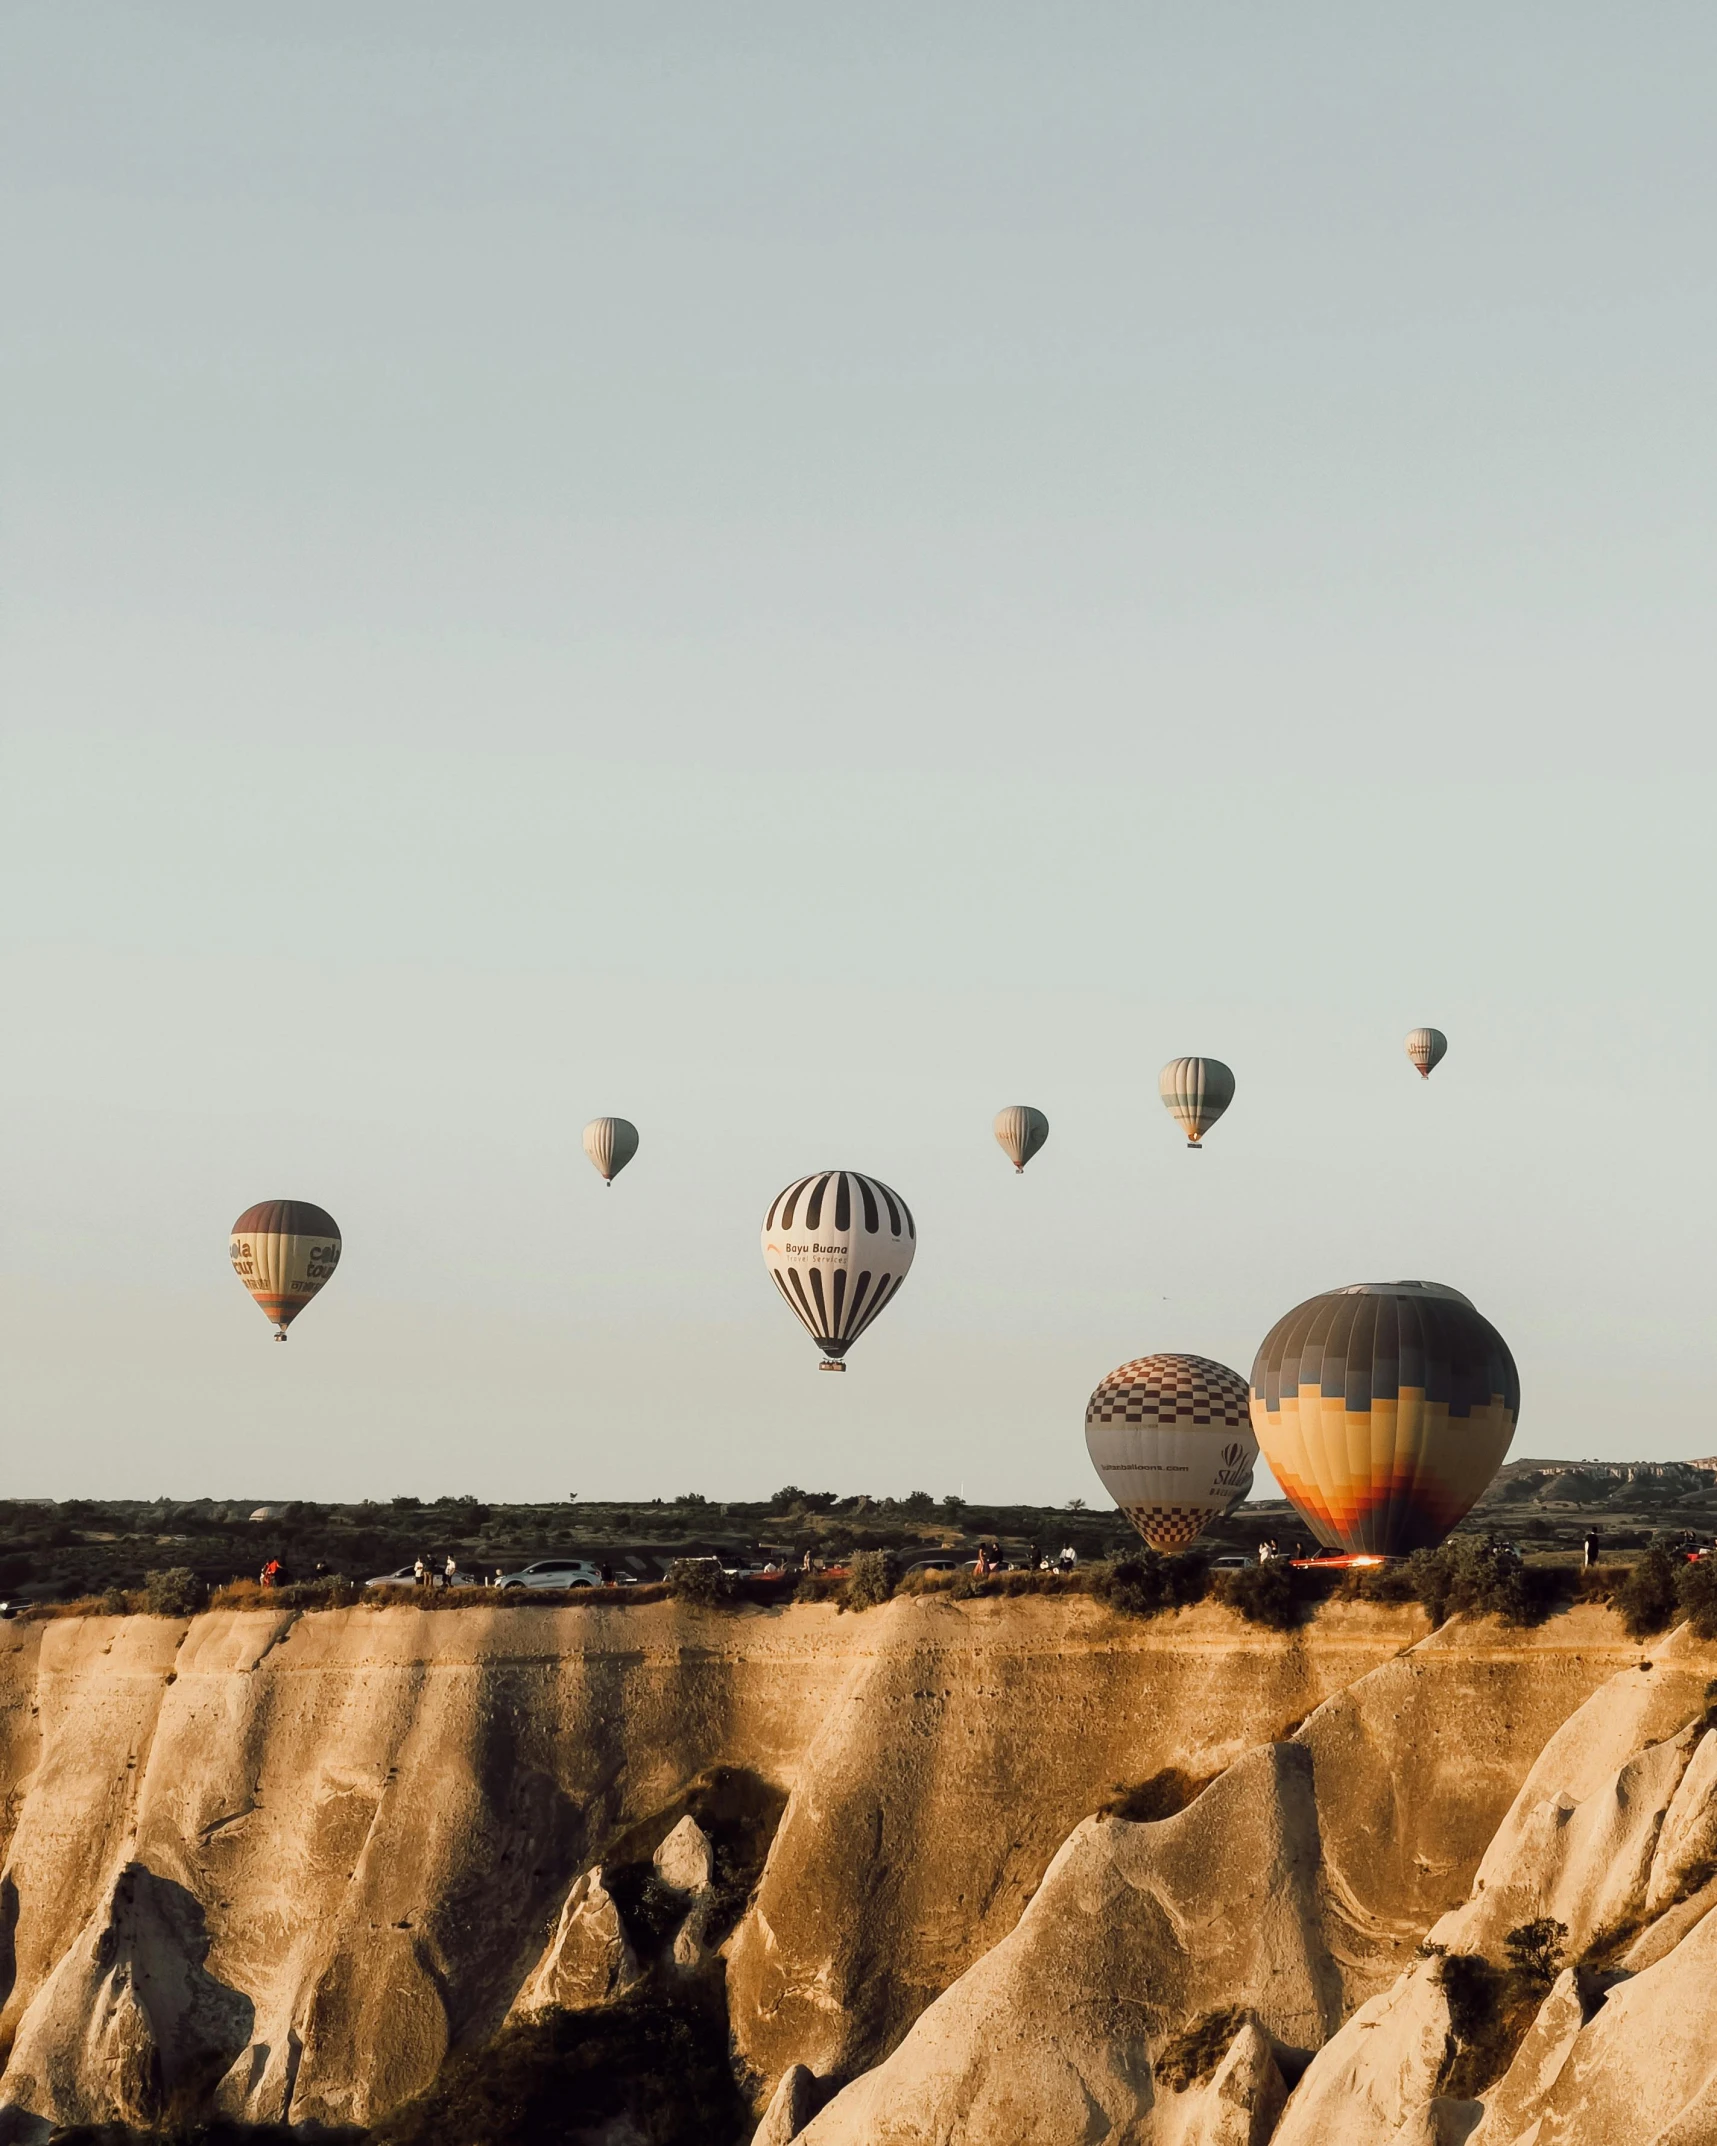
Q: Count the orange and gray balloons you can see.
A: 1